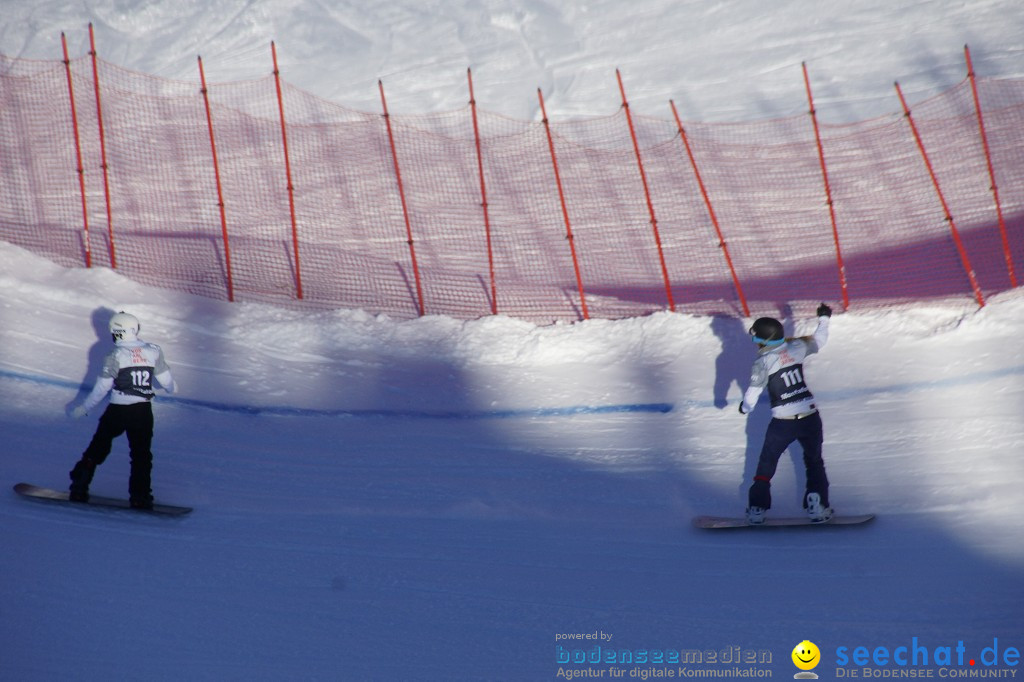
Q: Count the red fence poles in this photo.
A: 12